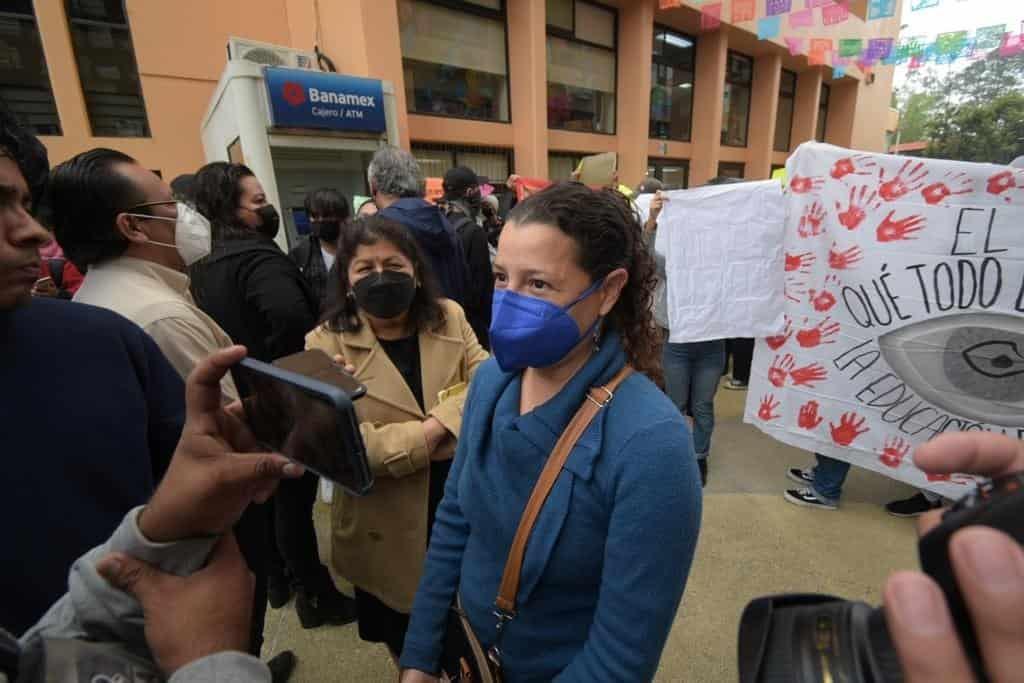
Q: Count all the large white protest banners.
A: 2